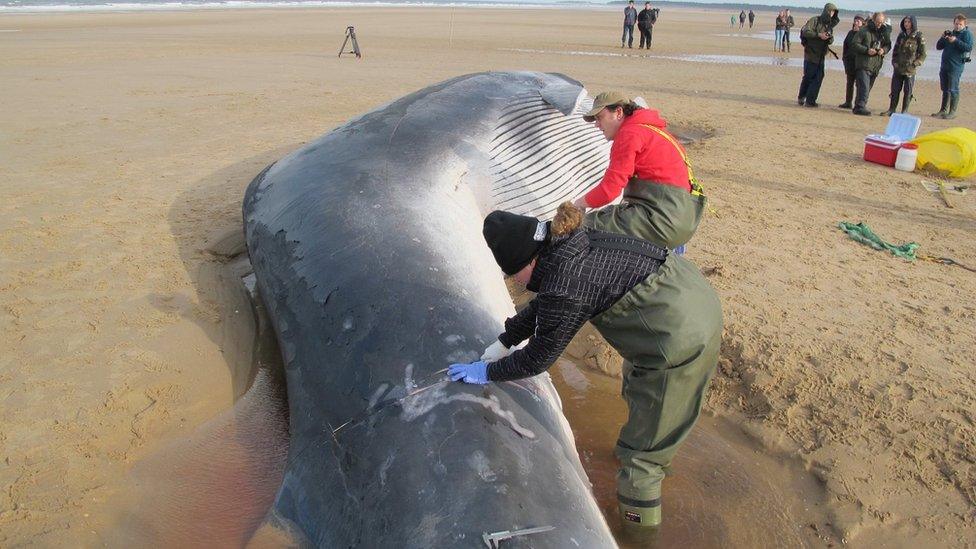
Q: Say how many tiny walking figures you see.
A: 3